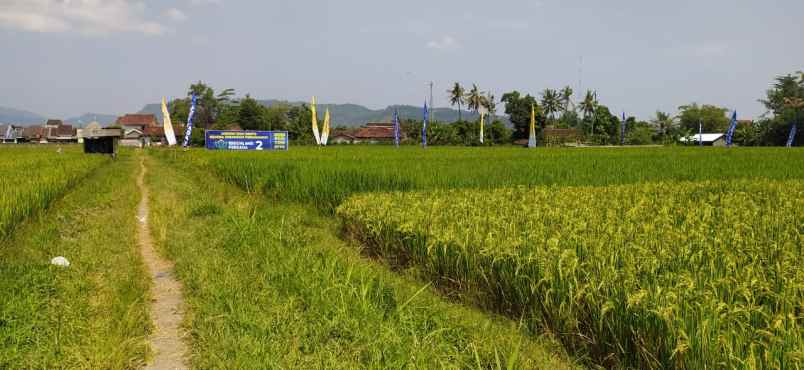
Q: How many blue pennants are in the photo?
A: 6